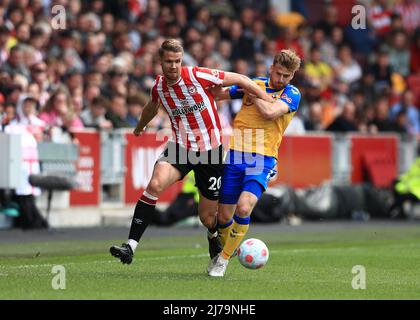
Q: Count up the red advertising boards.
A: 4